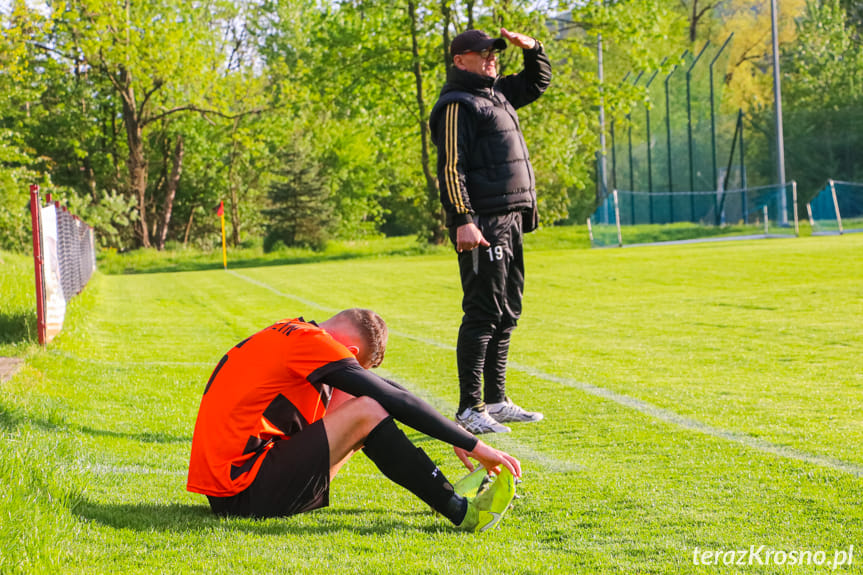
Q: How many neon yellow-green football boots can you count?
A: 2